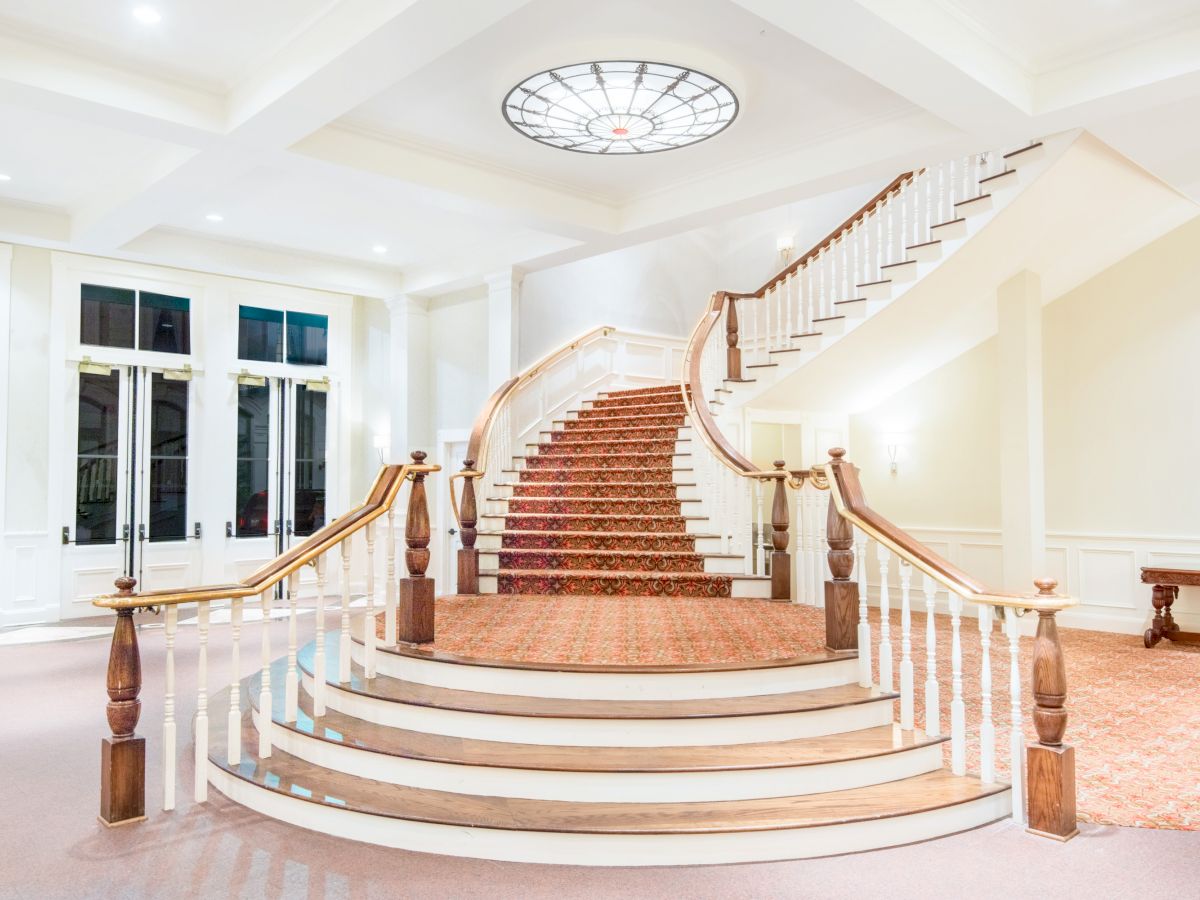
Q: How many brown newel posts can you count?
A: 7